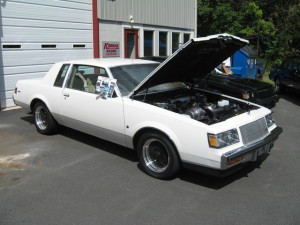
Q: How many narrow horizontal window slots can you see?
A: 3